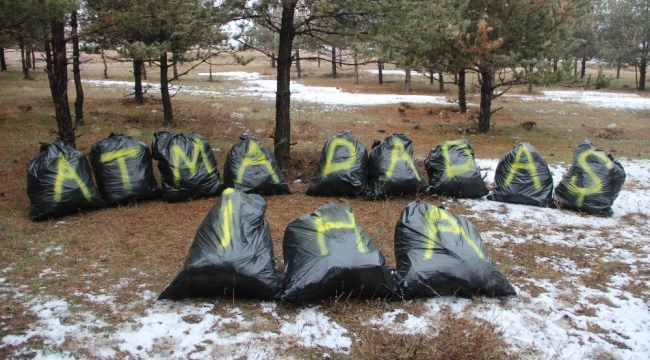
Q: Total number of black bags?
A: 12